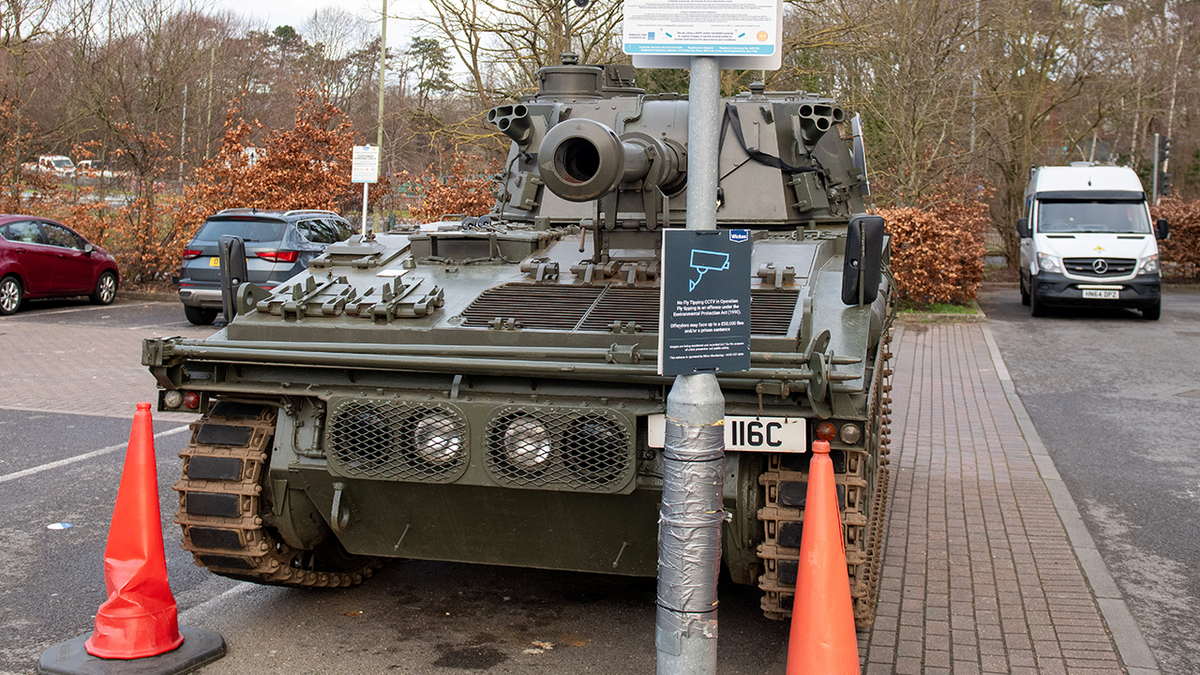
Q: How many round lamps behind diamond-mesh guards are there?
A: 4